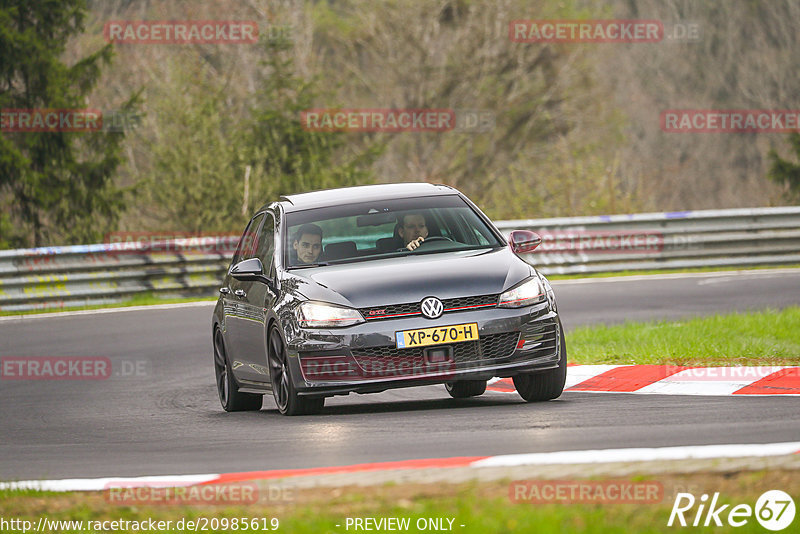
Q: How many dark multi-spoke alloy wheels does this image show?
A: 2